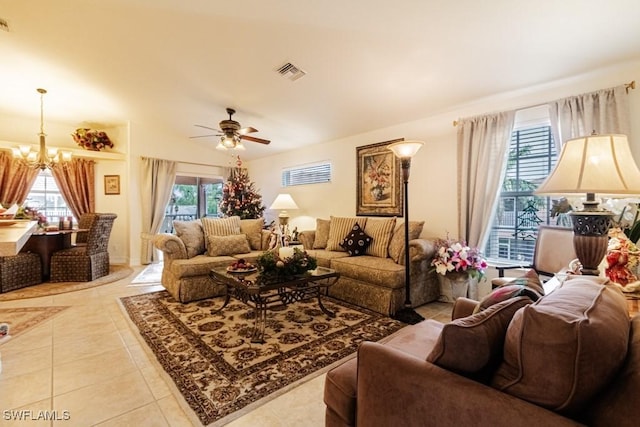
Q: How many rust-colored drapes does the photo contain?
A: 2